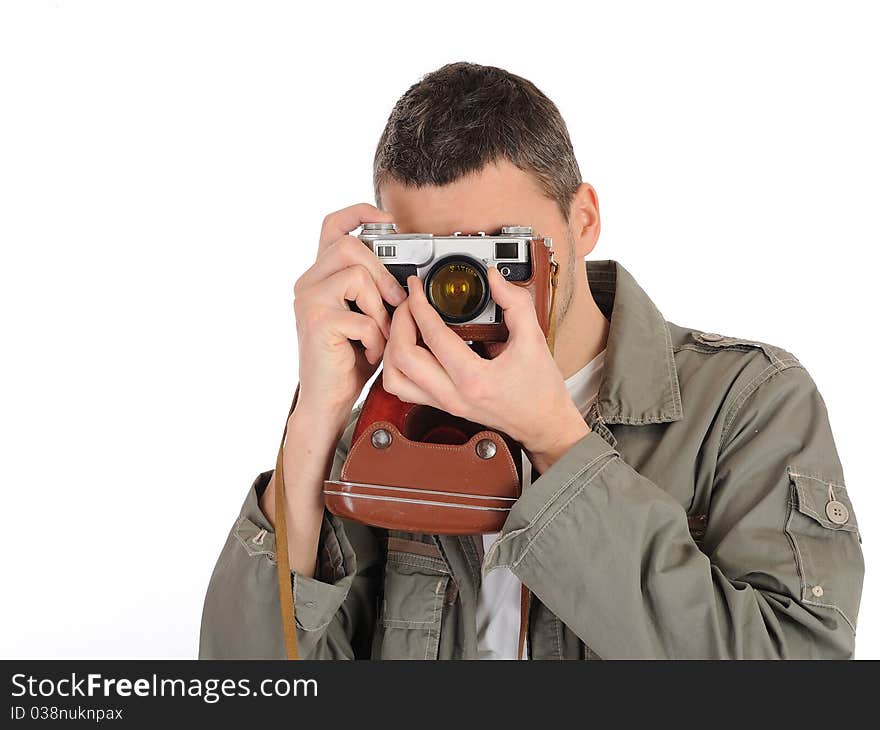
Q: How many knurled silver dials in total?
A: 2